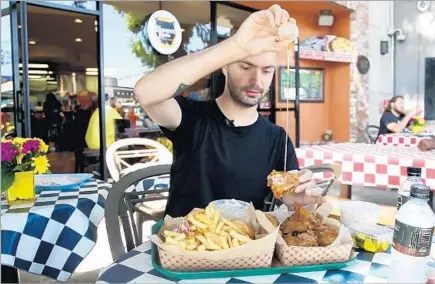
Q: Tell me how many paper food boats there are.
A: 2